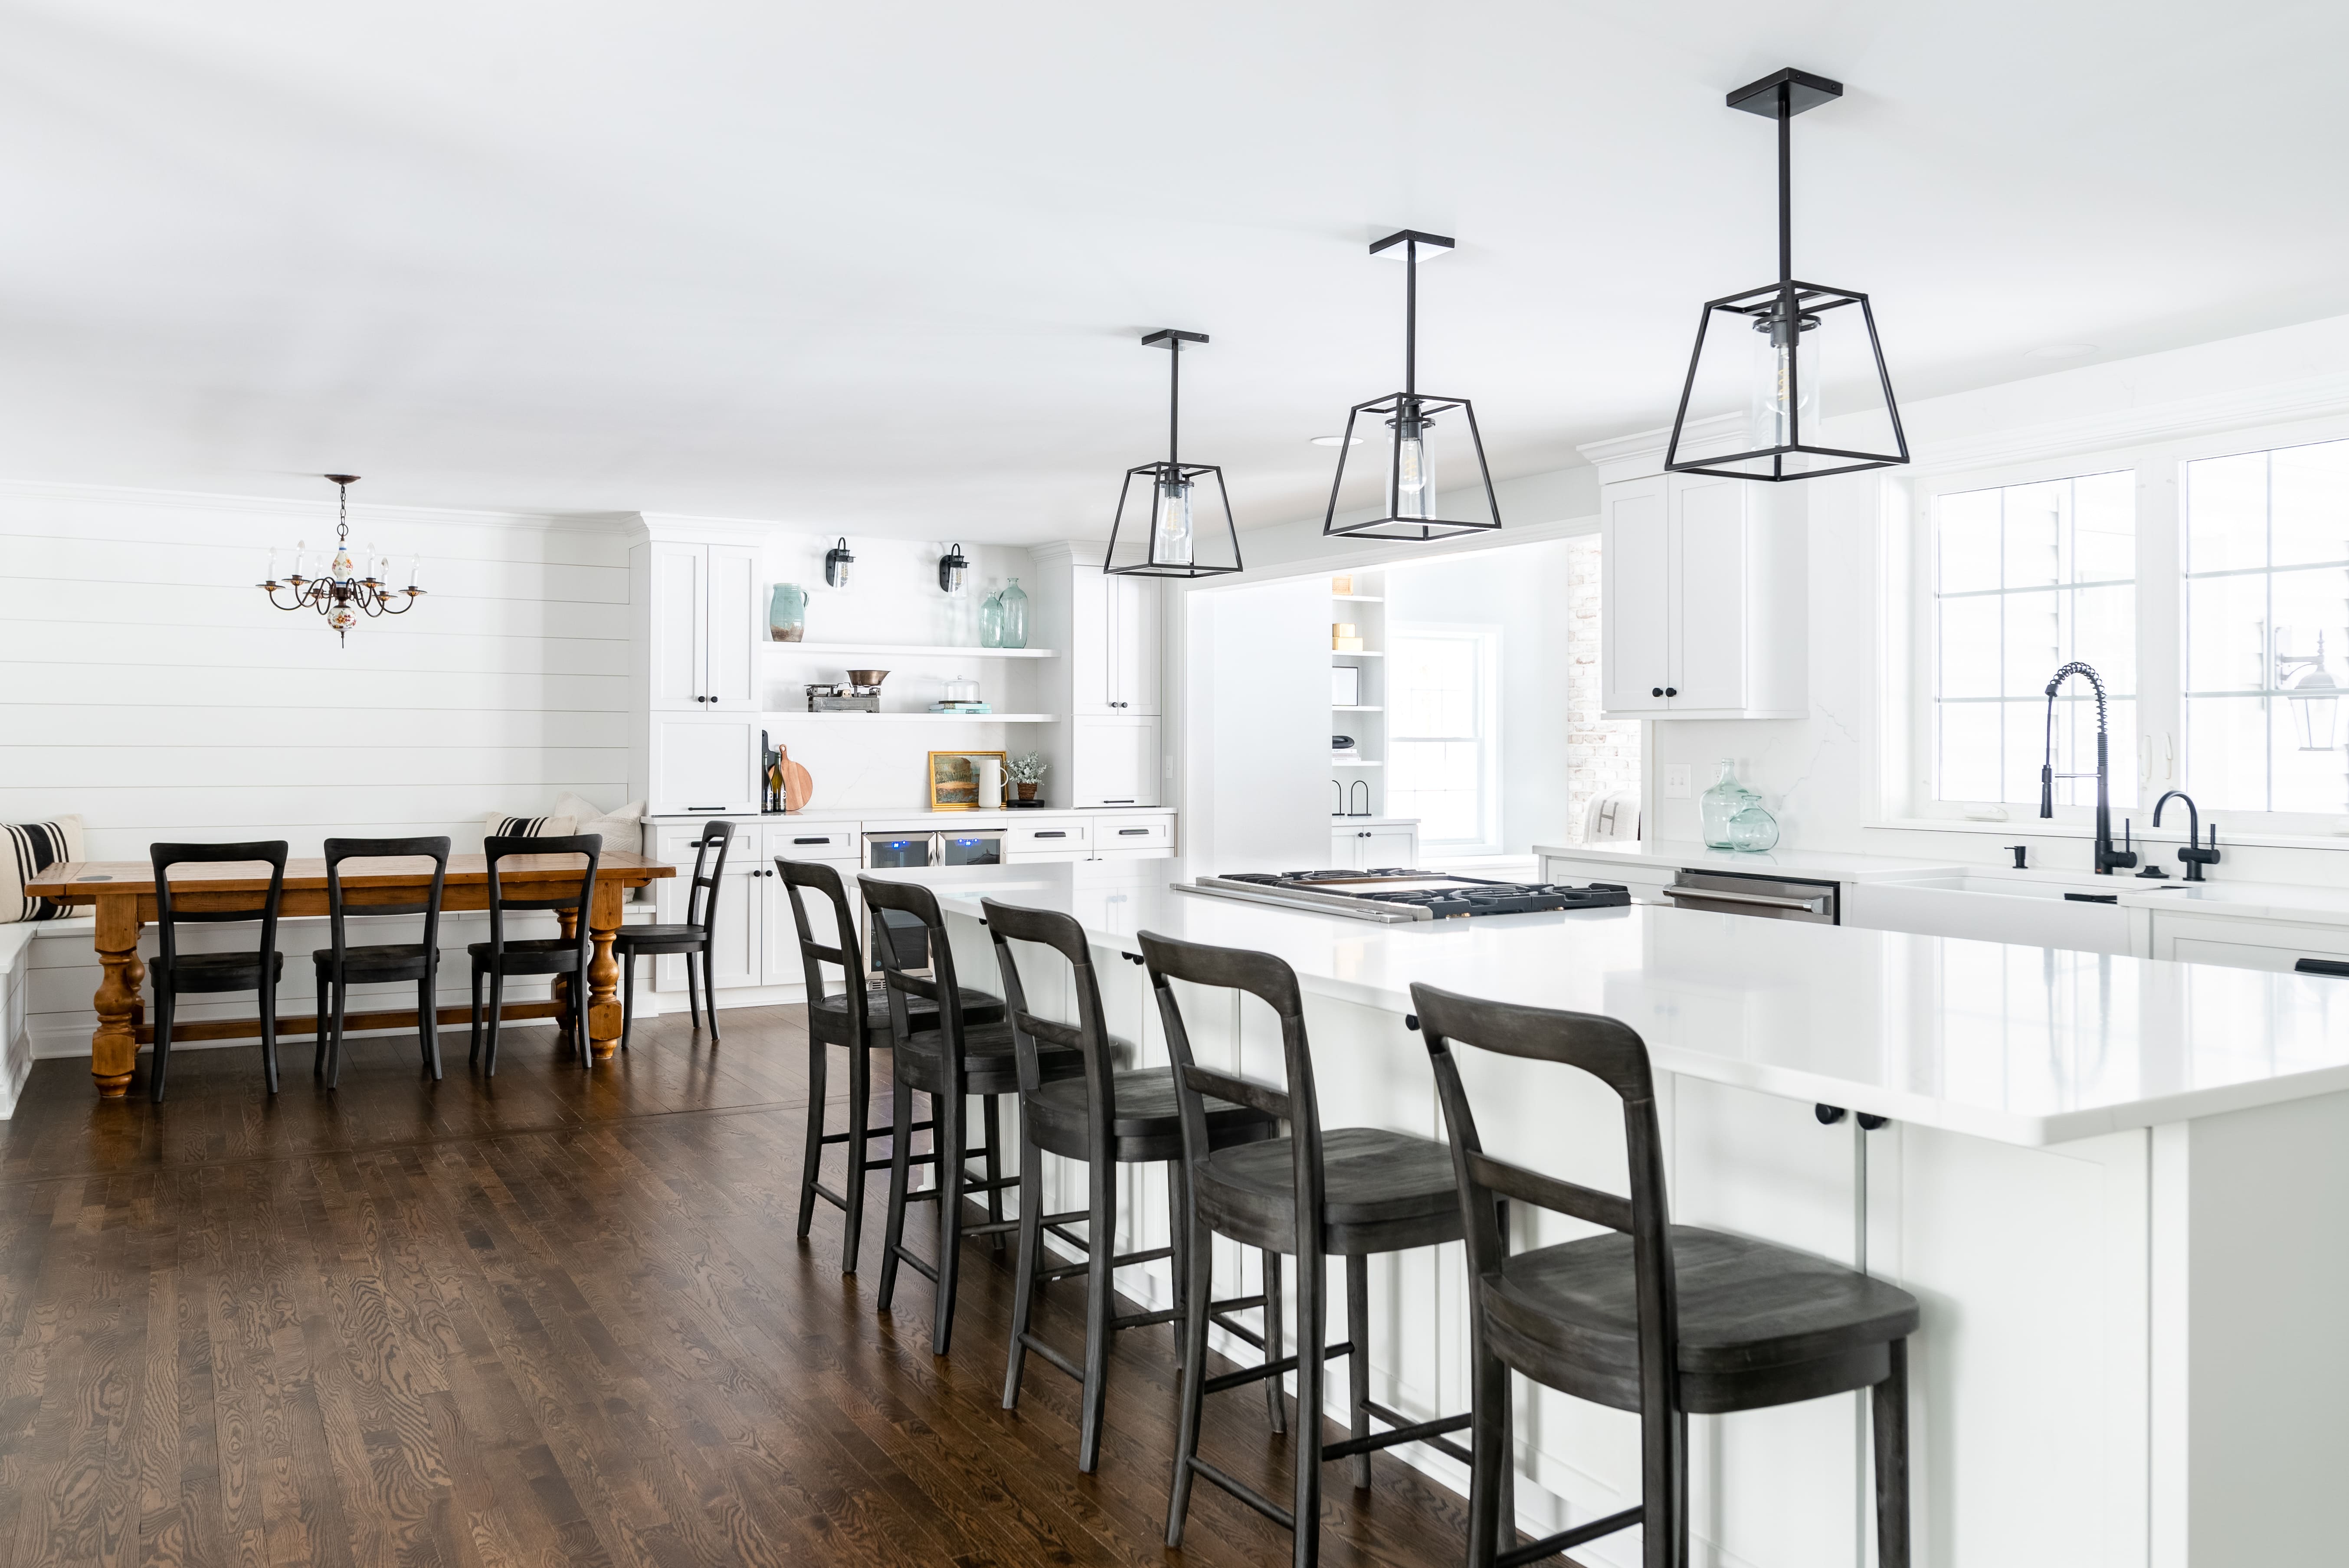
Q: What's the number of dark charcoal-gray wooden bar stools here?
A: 5